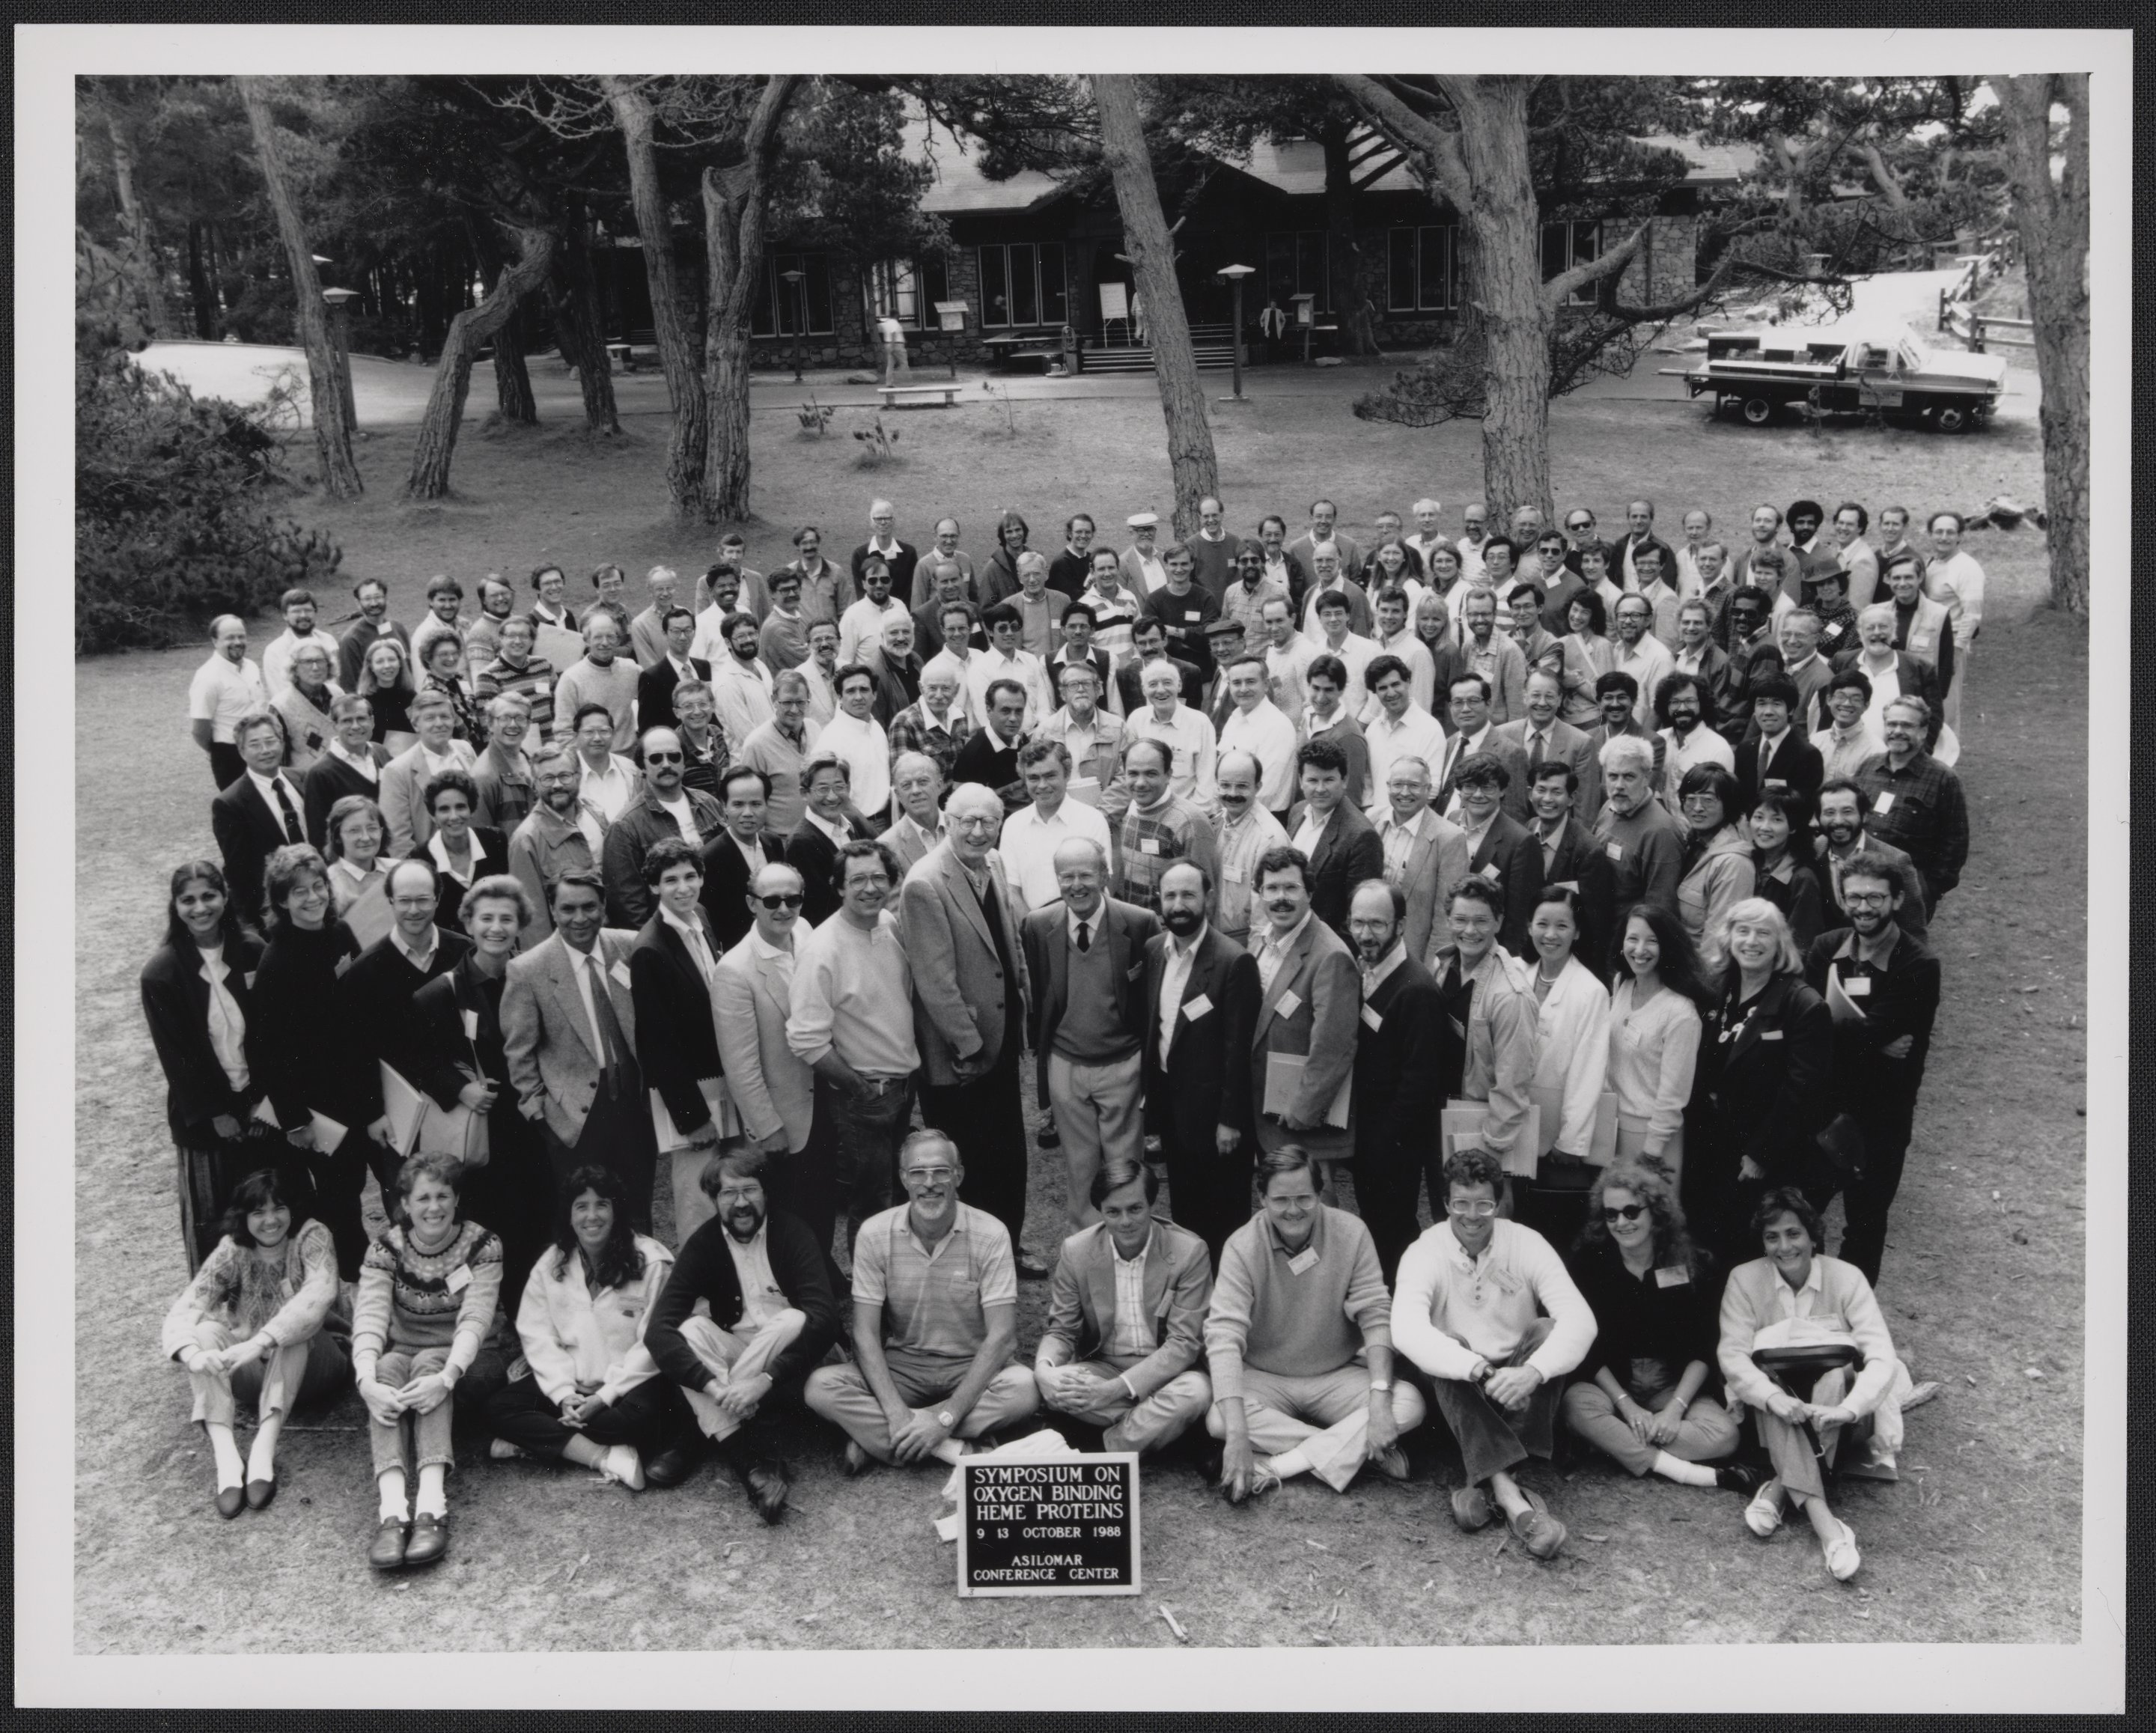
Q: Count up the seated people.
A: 10